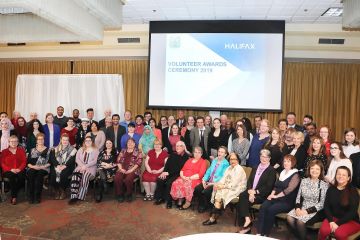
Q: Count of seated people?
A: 15